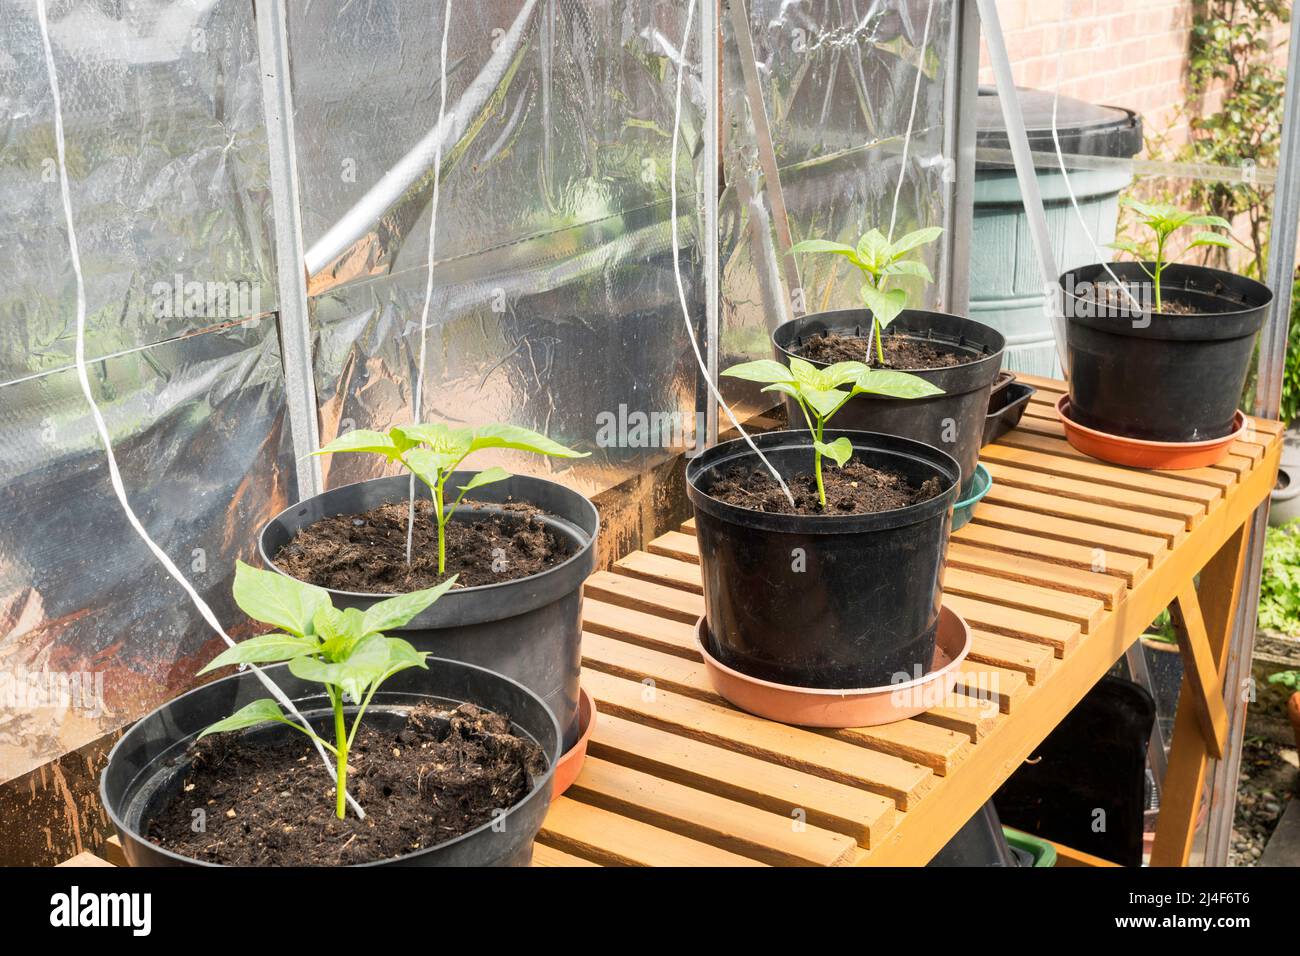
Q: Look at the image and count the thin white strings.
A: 5